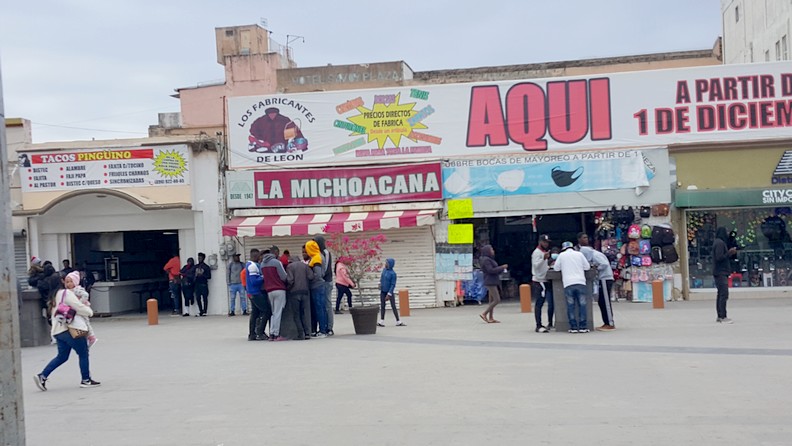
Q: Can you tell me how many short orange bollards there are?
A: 4